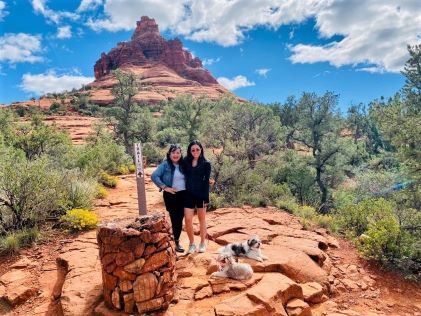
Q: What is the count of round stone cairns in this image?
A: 1